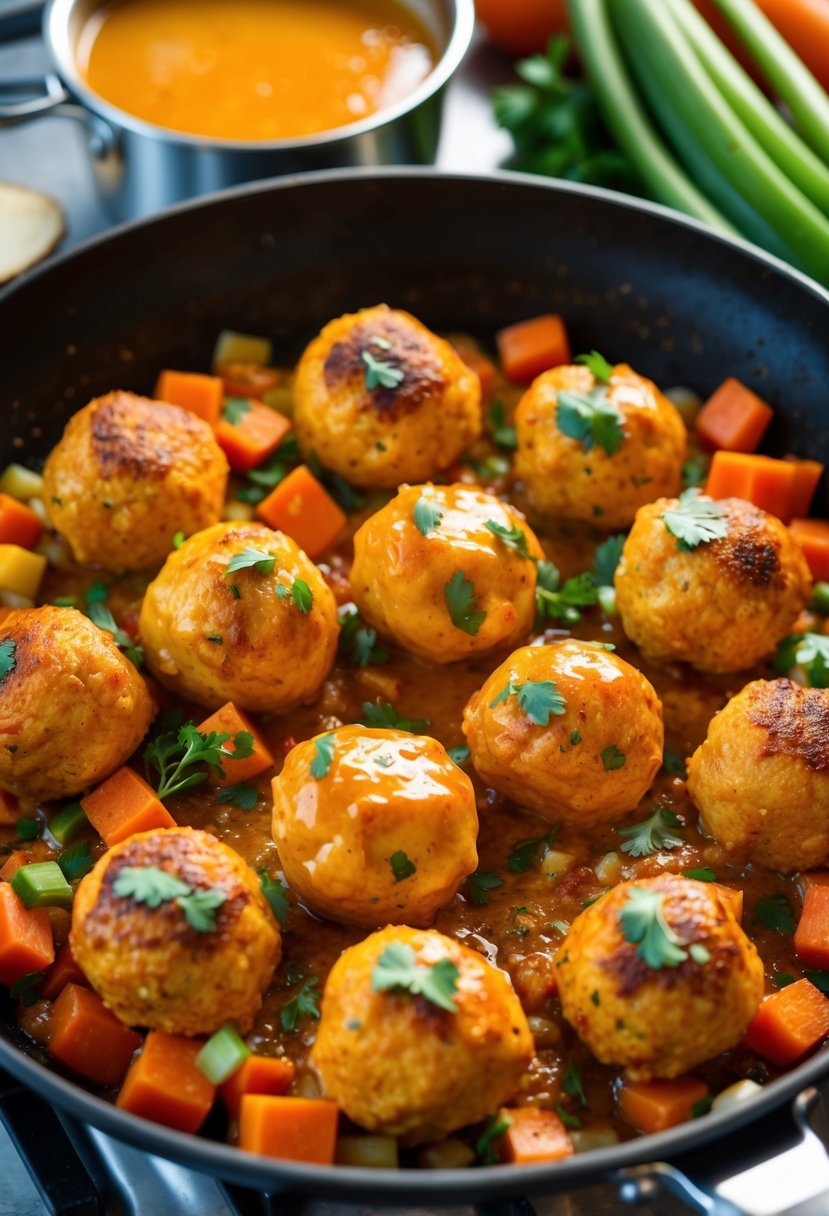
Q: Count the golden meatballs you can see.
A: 13